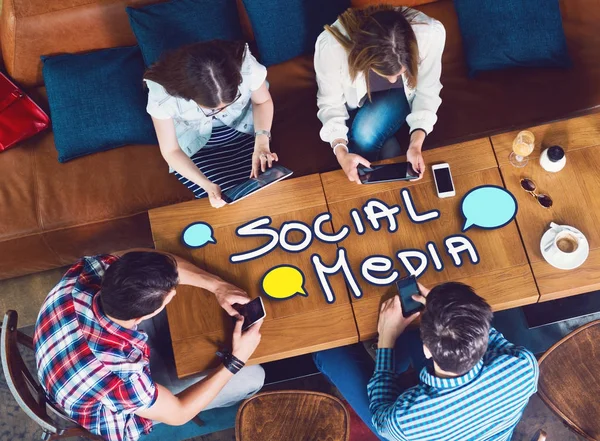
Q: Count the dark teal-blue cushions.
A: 4